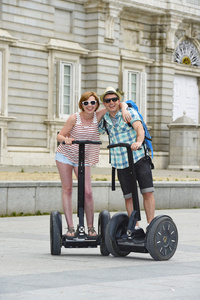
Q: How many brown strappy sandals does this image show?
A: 2